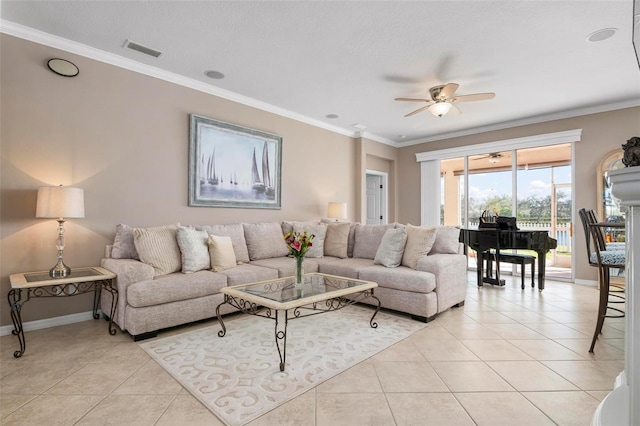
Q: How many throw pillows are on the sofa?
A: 7